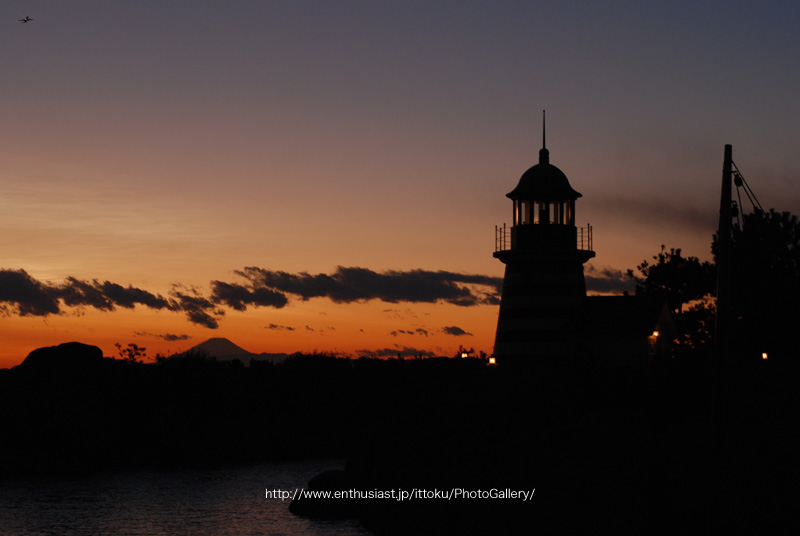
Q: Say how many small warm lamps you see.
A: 4